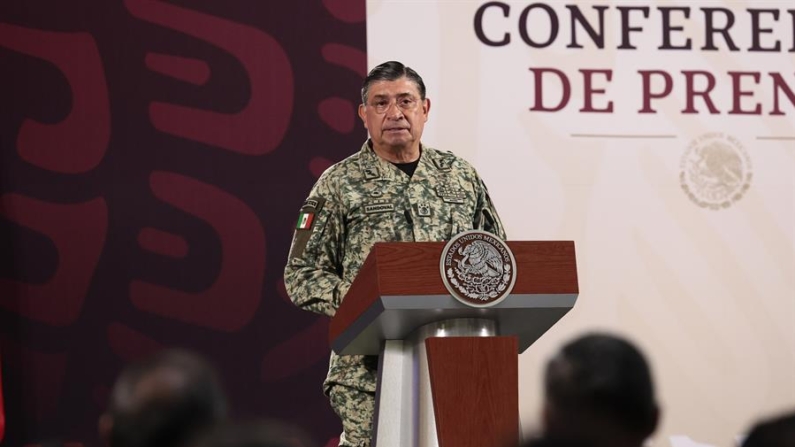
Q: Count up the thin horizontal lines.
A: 2